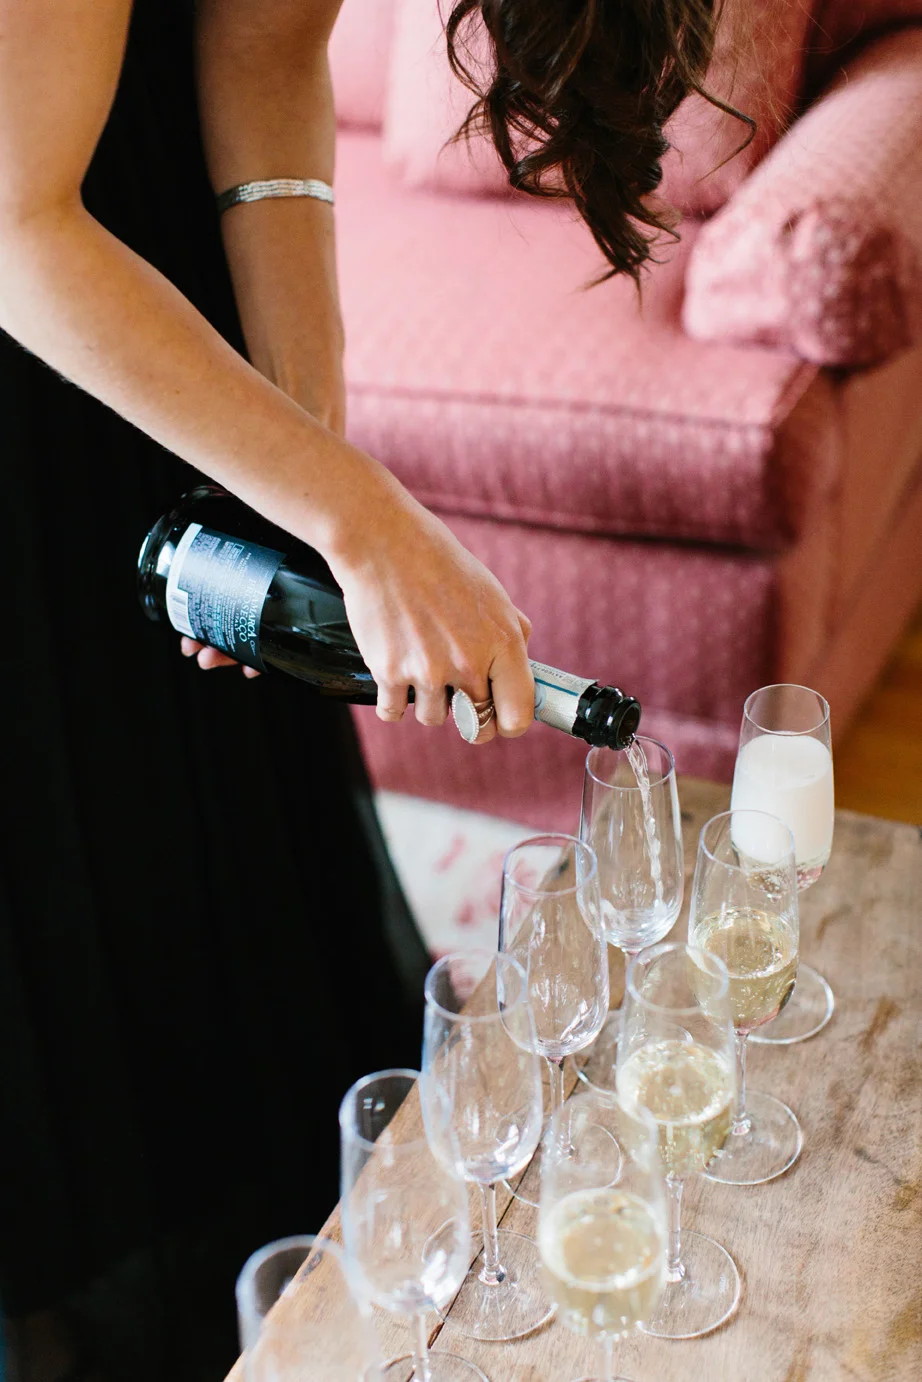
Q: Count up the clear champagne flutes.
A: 9